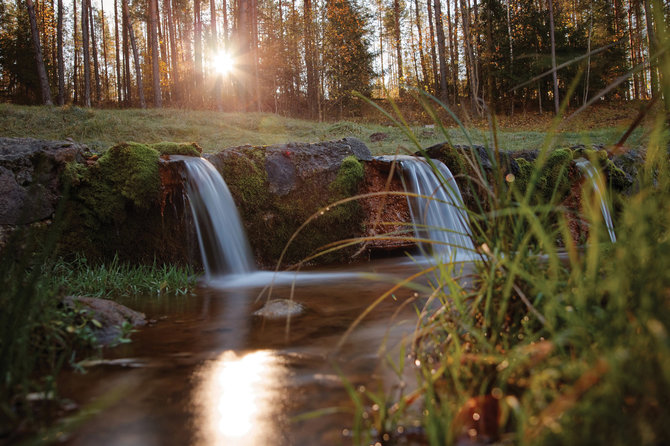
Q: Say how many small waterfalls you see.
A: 3